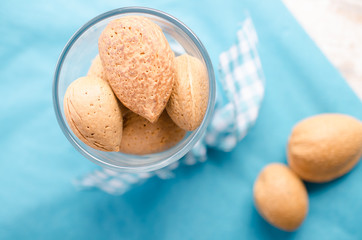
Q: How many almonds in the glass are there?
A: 5